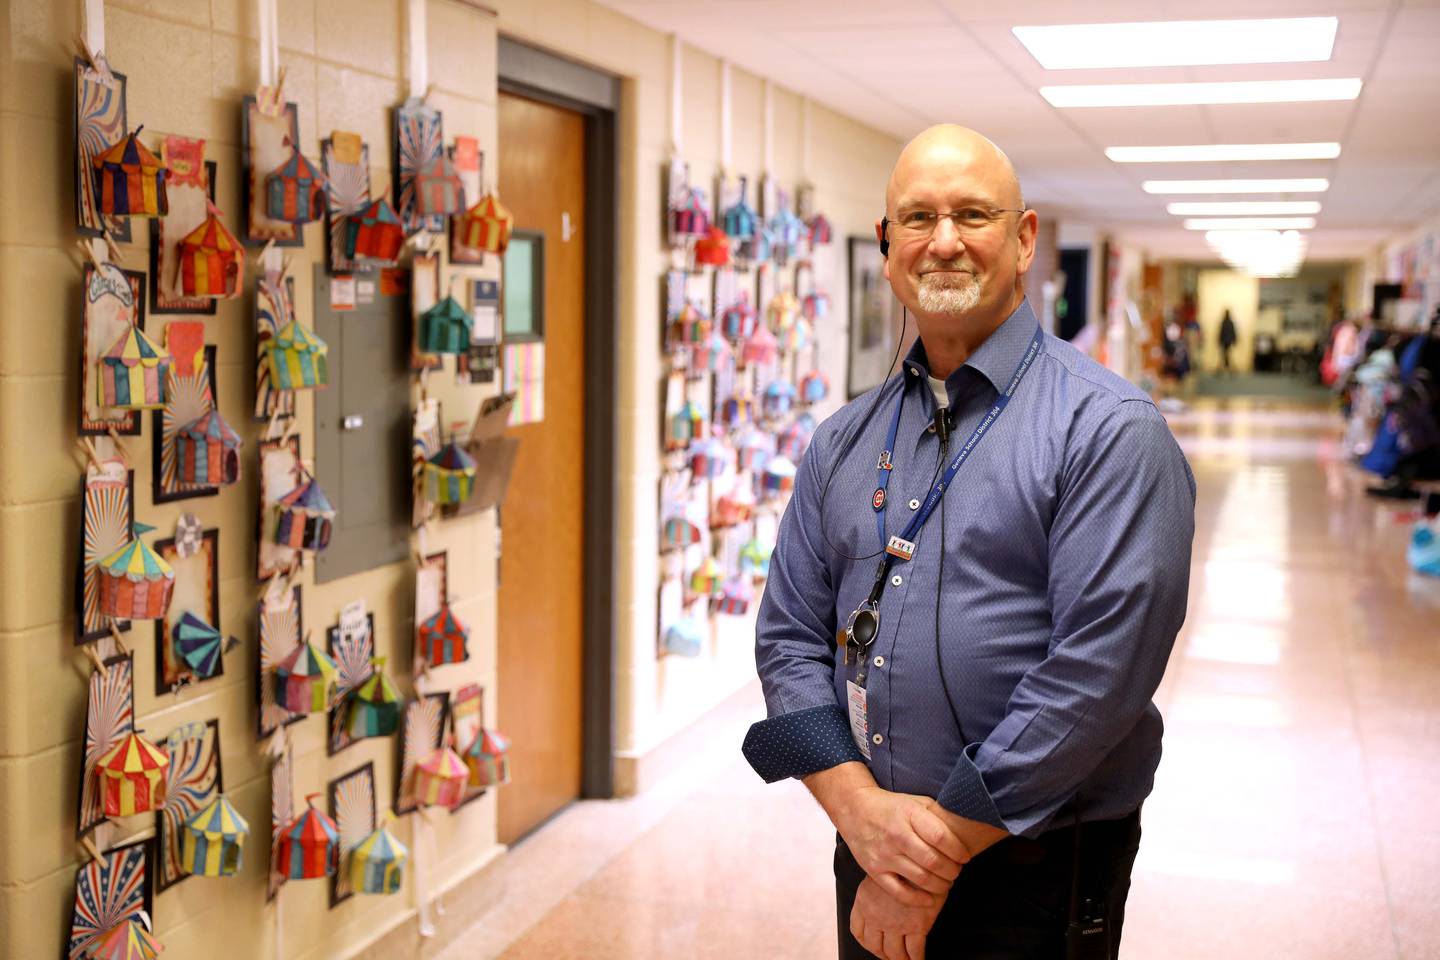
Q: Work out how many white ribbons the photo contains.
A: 7